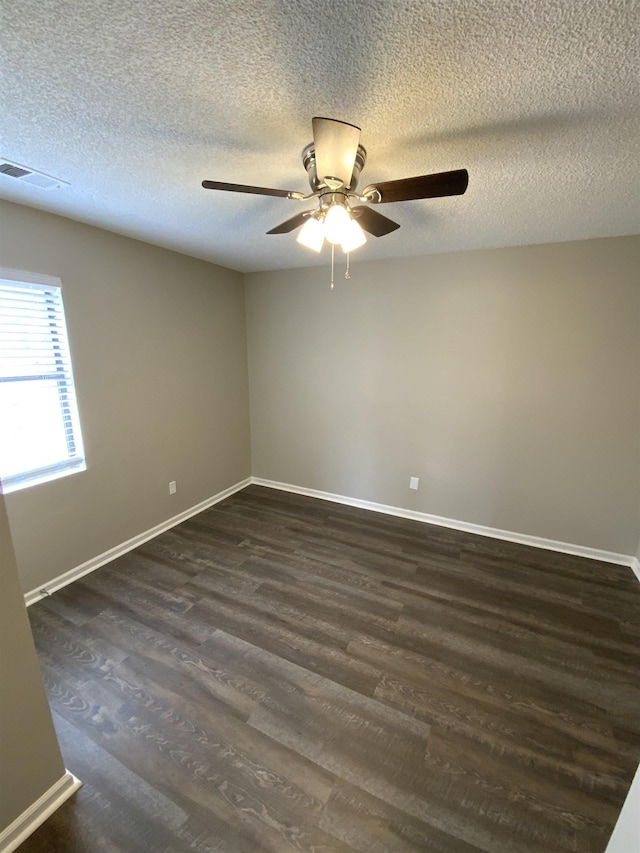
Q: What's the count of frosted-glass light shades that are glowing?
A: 3